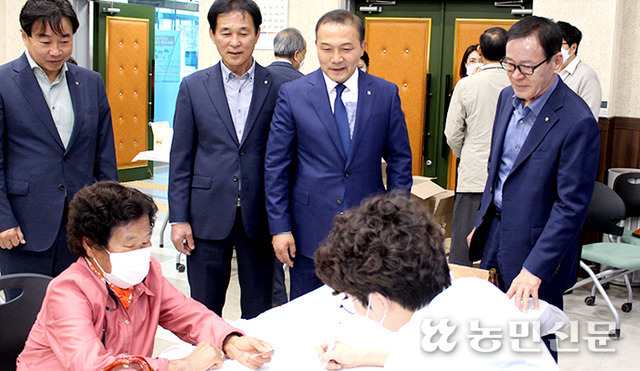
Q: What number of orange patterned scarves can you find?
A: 1